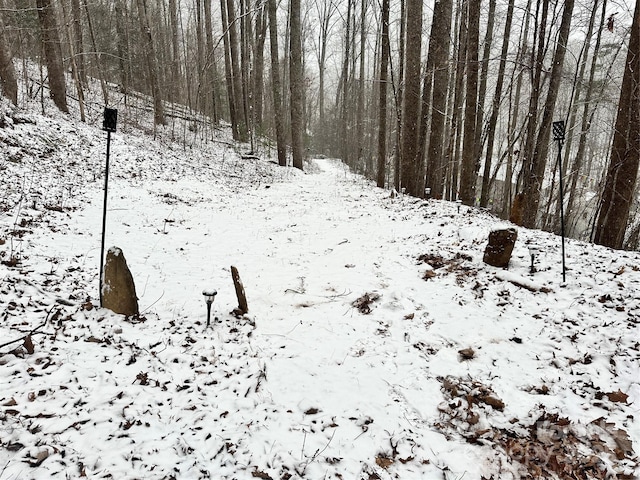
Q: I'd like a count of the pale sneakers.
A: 0